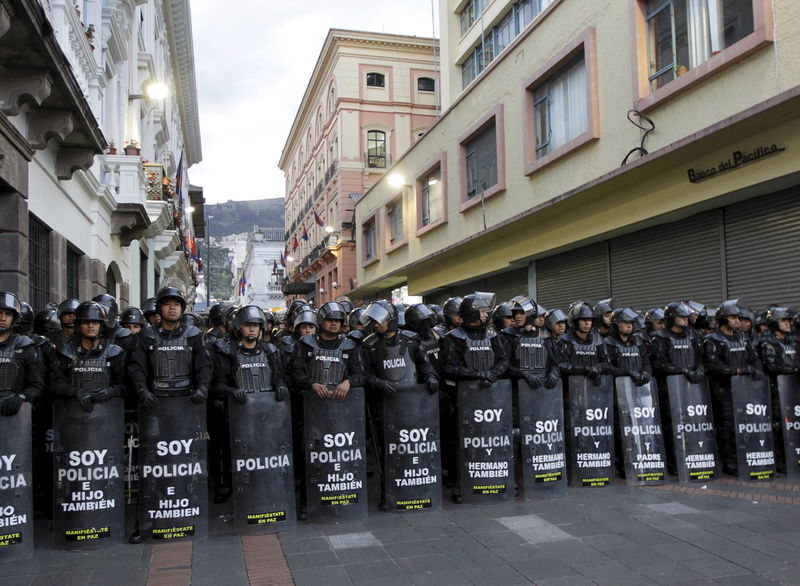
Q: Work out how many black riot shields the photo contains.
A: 13